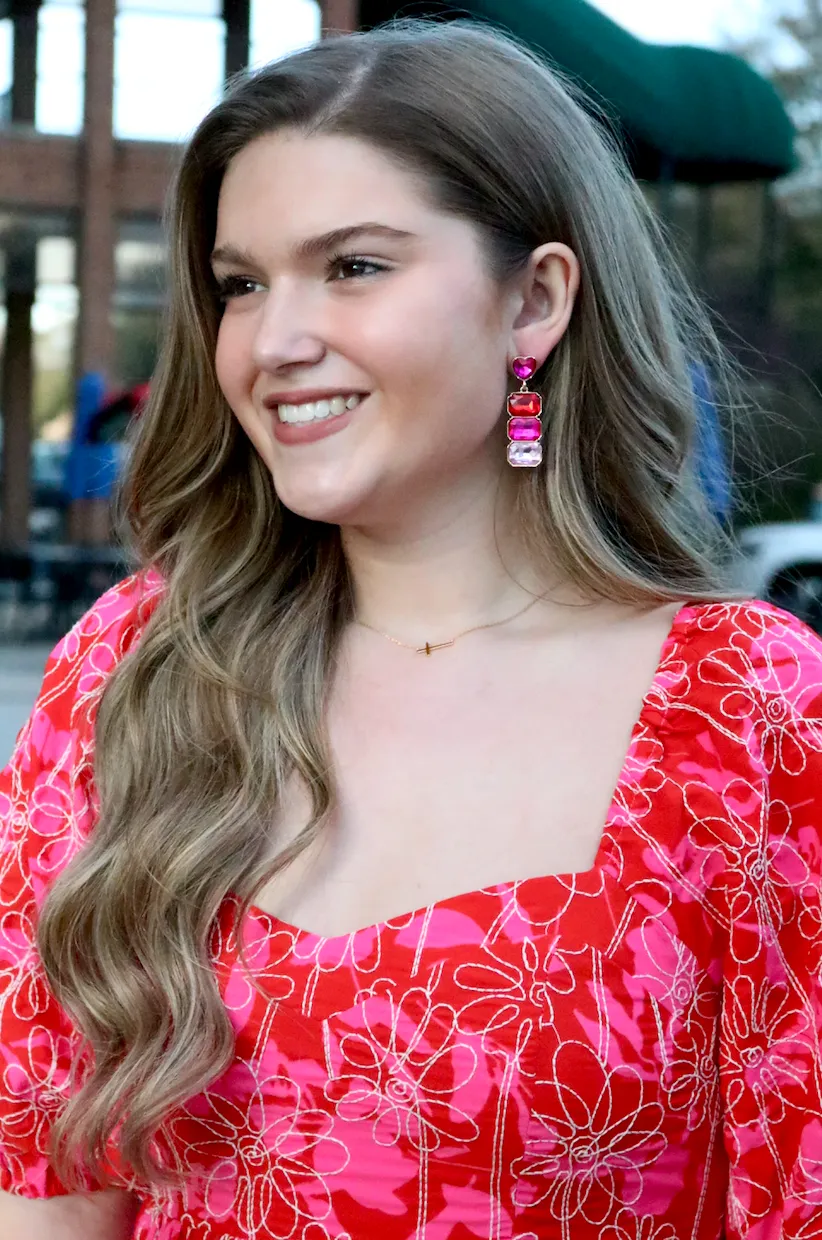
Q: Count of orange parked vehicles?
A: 0